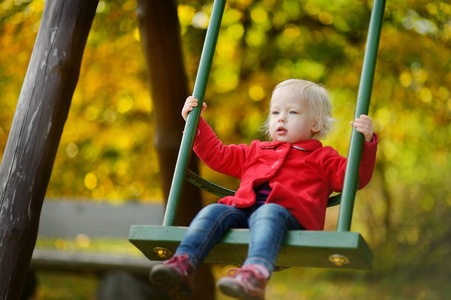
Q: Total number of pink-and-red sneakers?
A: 2